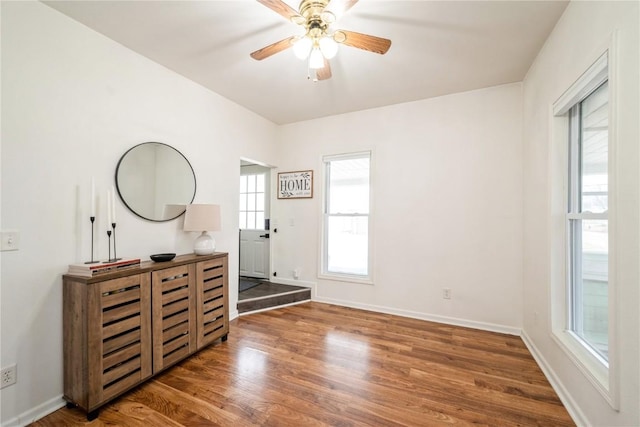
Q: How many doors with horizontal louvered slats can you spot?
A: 3